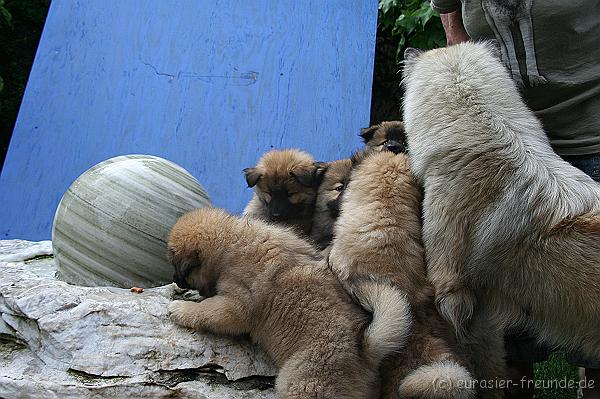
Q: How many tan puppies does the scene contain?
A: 5